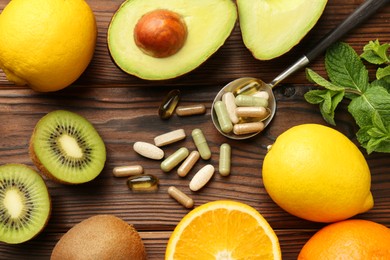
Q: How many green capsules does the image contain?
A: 5